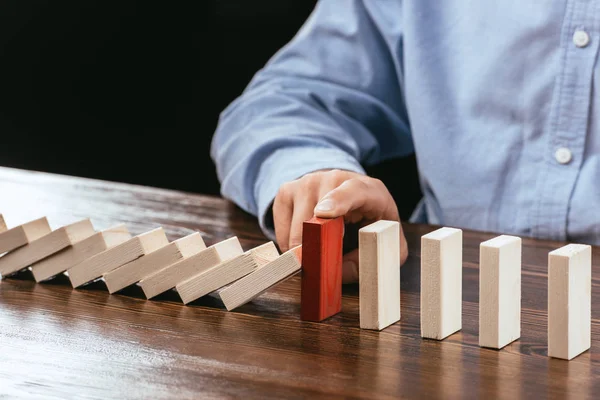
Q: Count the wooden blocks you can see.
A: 14